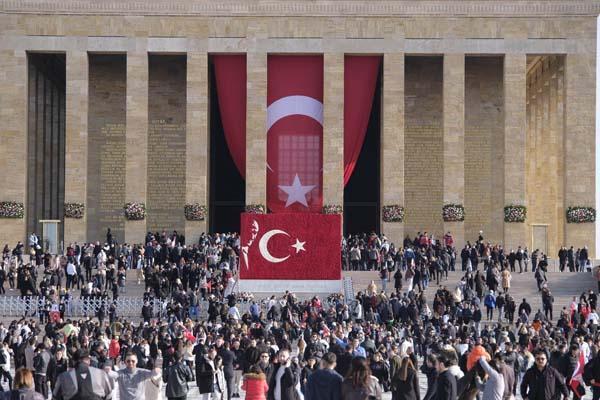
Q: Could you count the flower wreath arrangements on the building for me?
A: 10